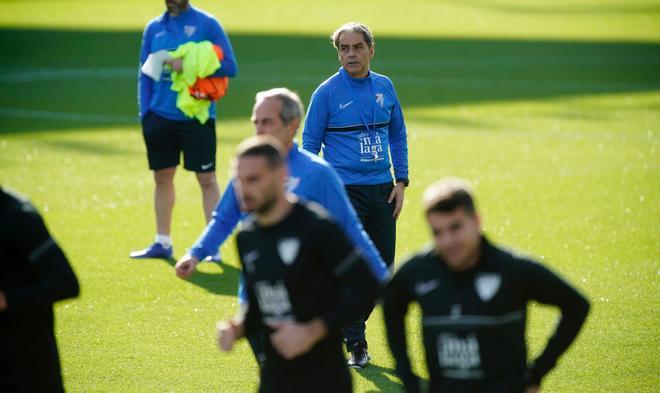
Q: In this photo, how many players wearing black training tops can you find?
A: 3